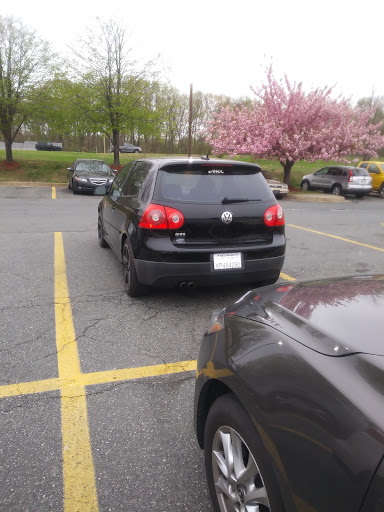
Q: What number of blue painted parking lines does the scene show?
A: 0